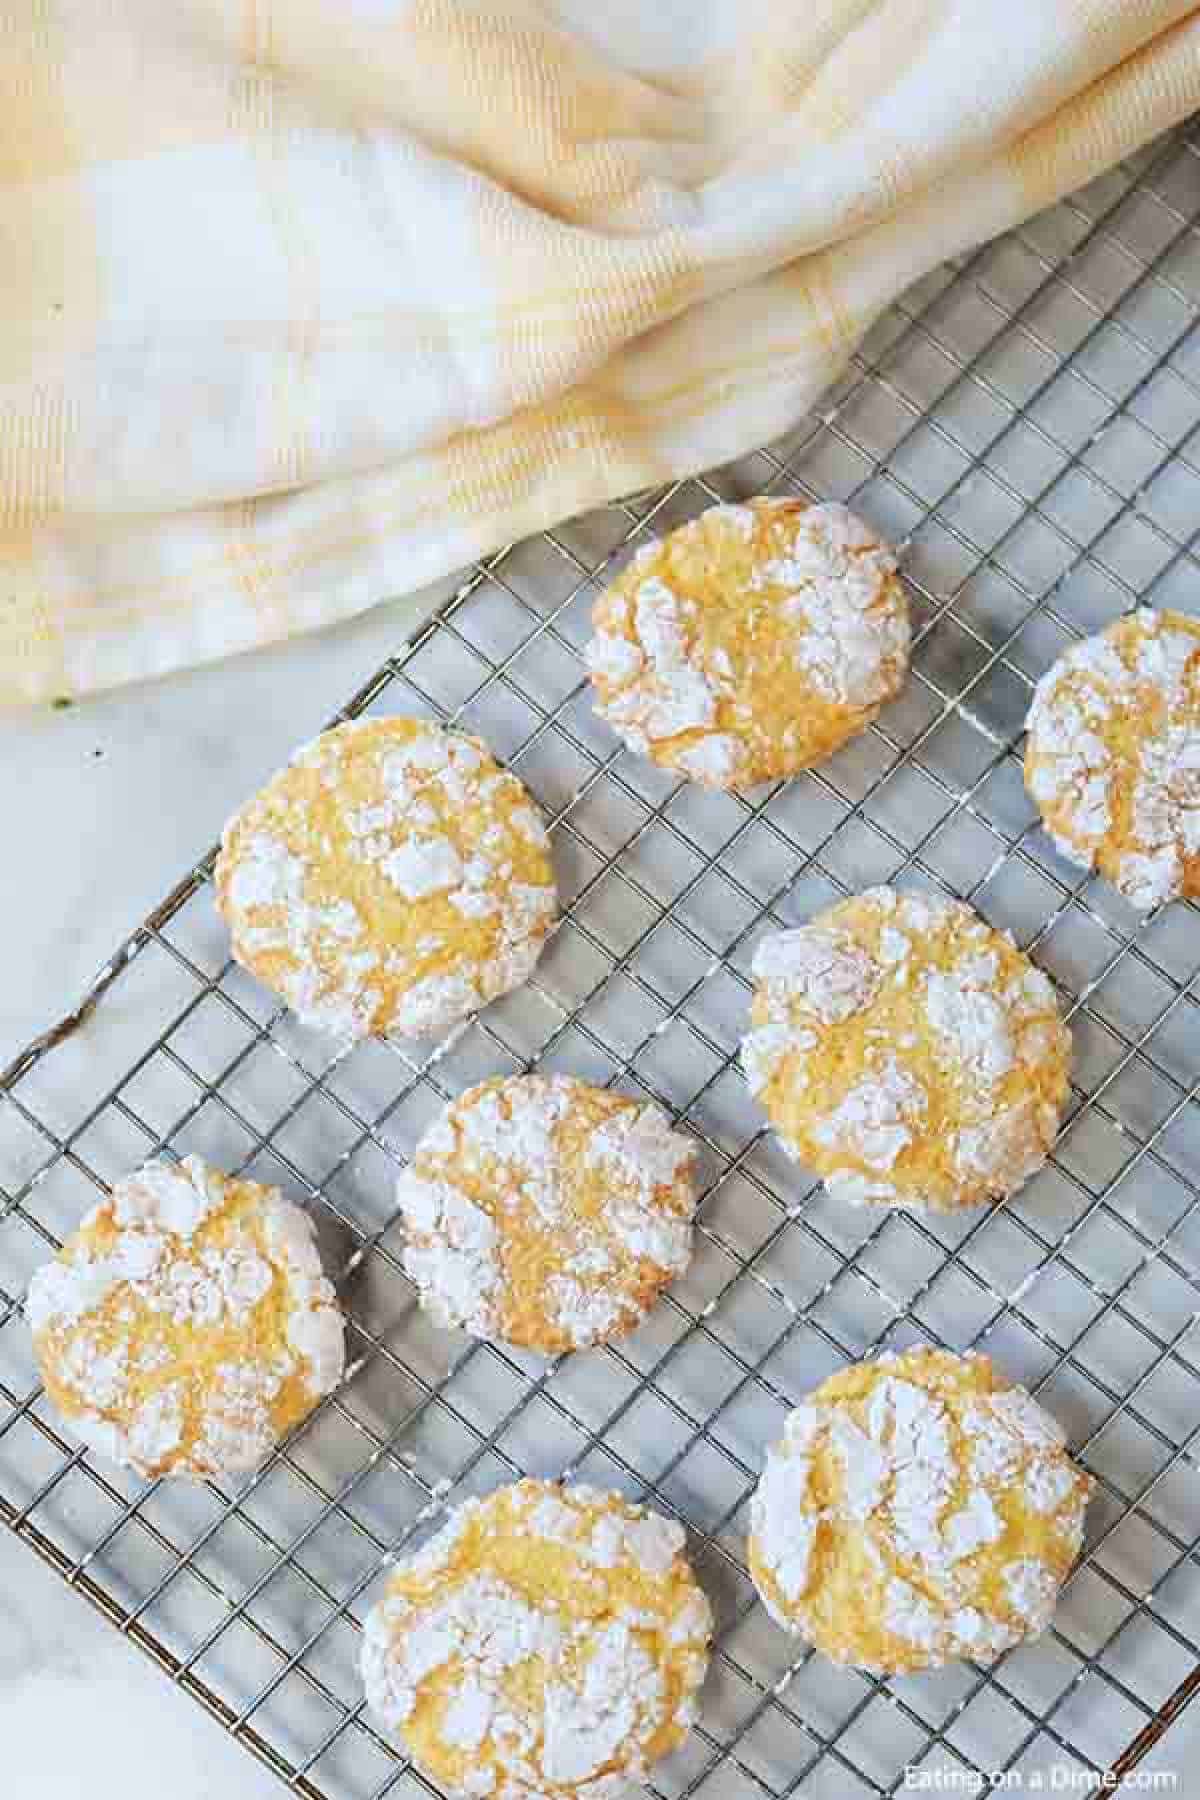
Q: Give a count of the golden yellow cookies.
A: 8